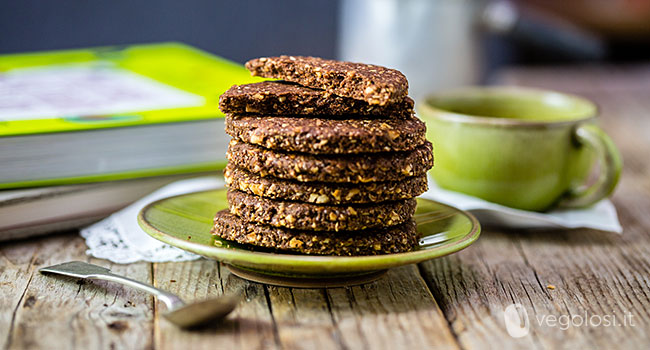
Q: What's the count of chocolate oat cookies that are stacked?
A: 7